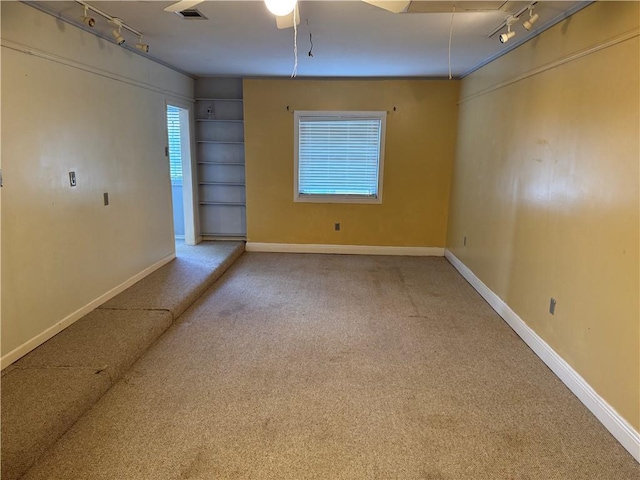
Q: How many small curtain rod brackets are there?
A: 2